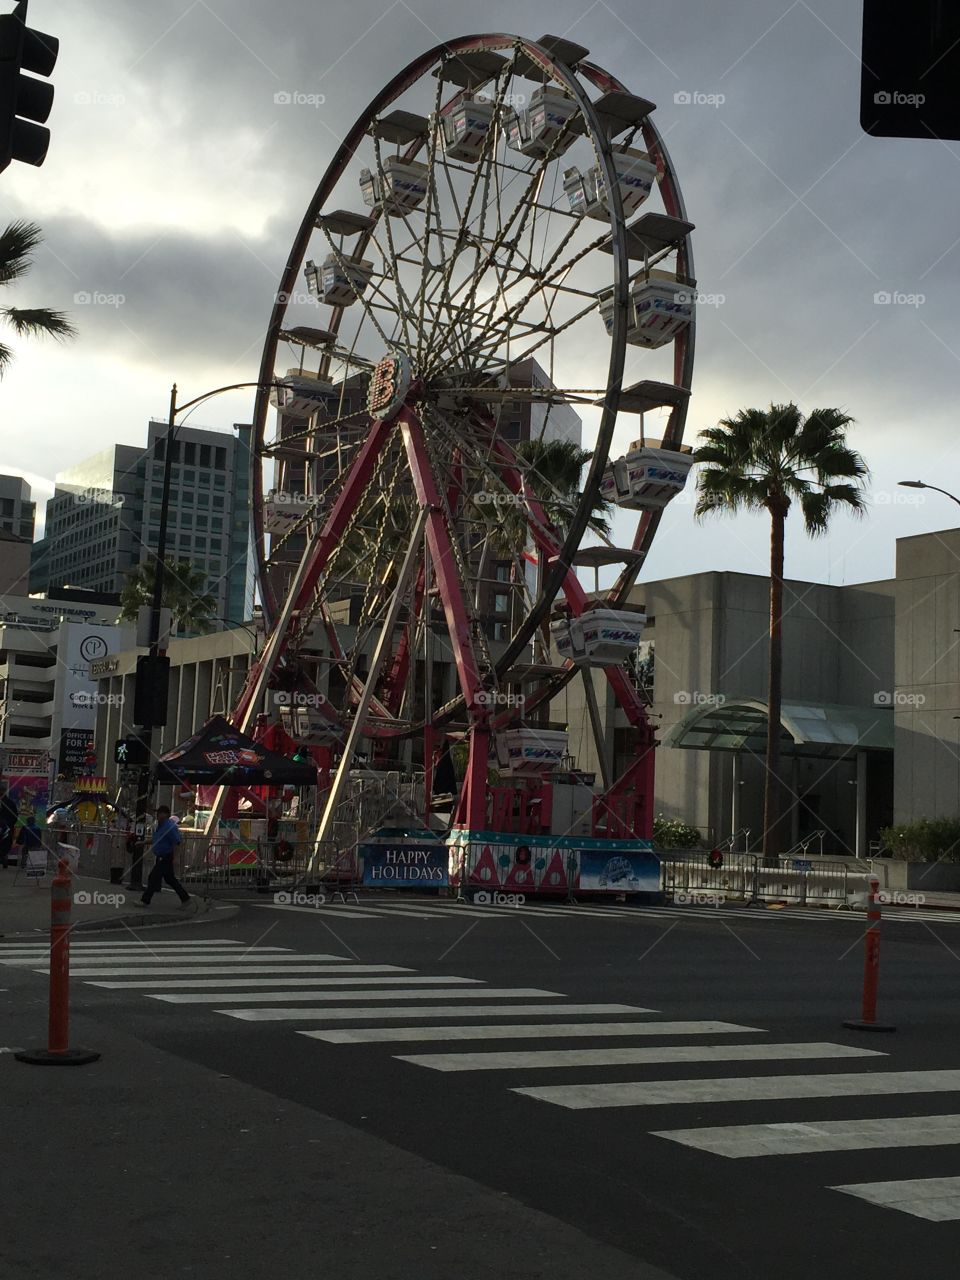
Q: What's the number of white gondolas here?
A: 12